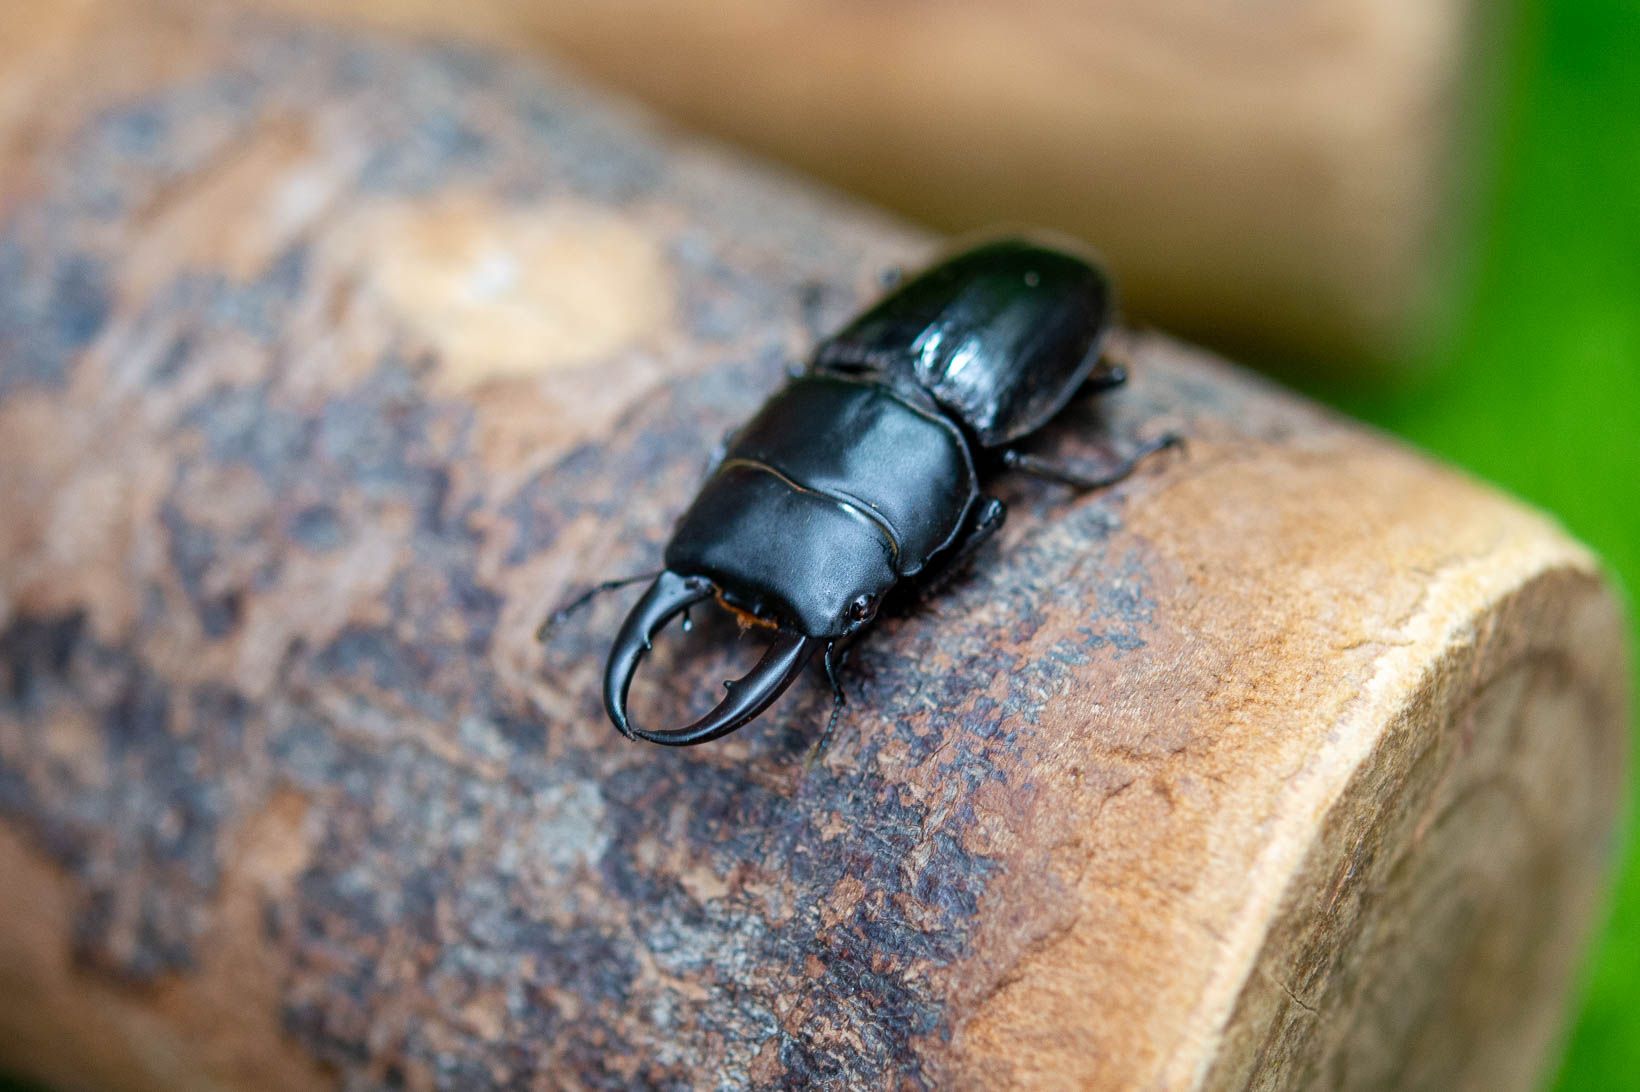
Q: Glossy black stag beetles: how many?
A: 1